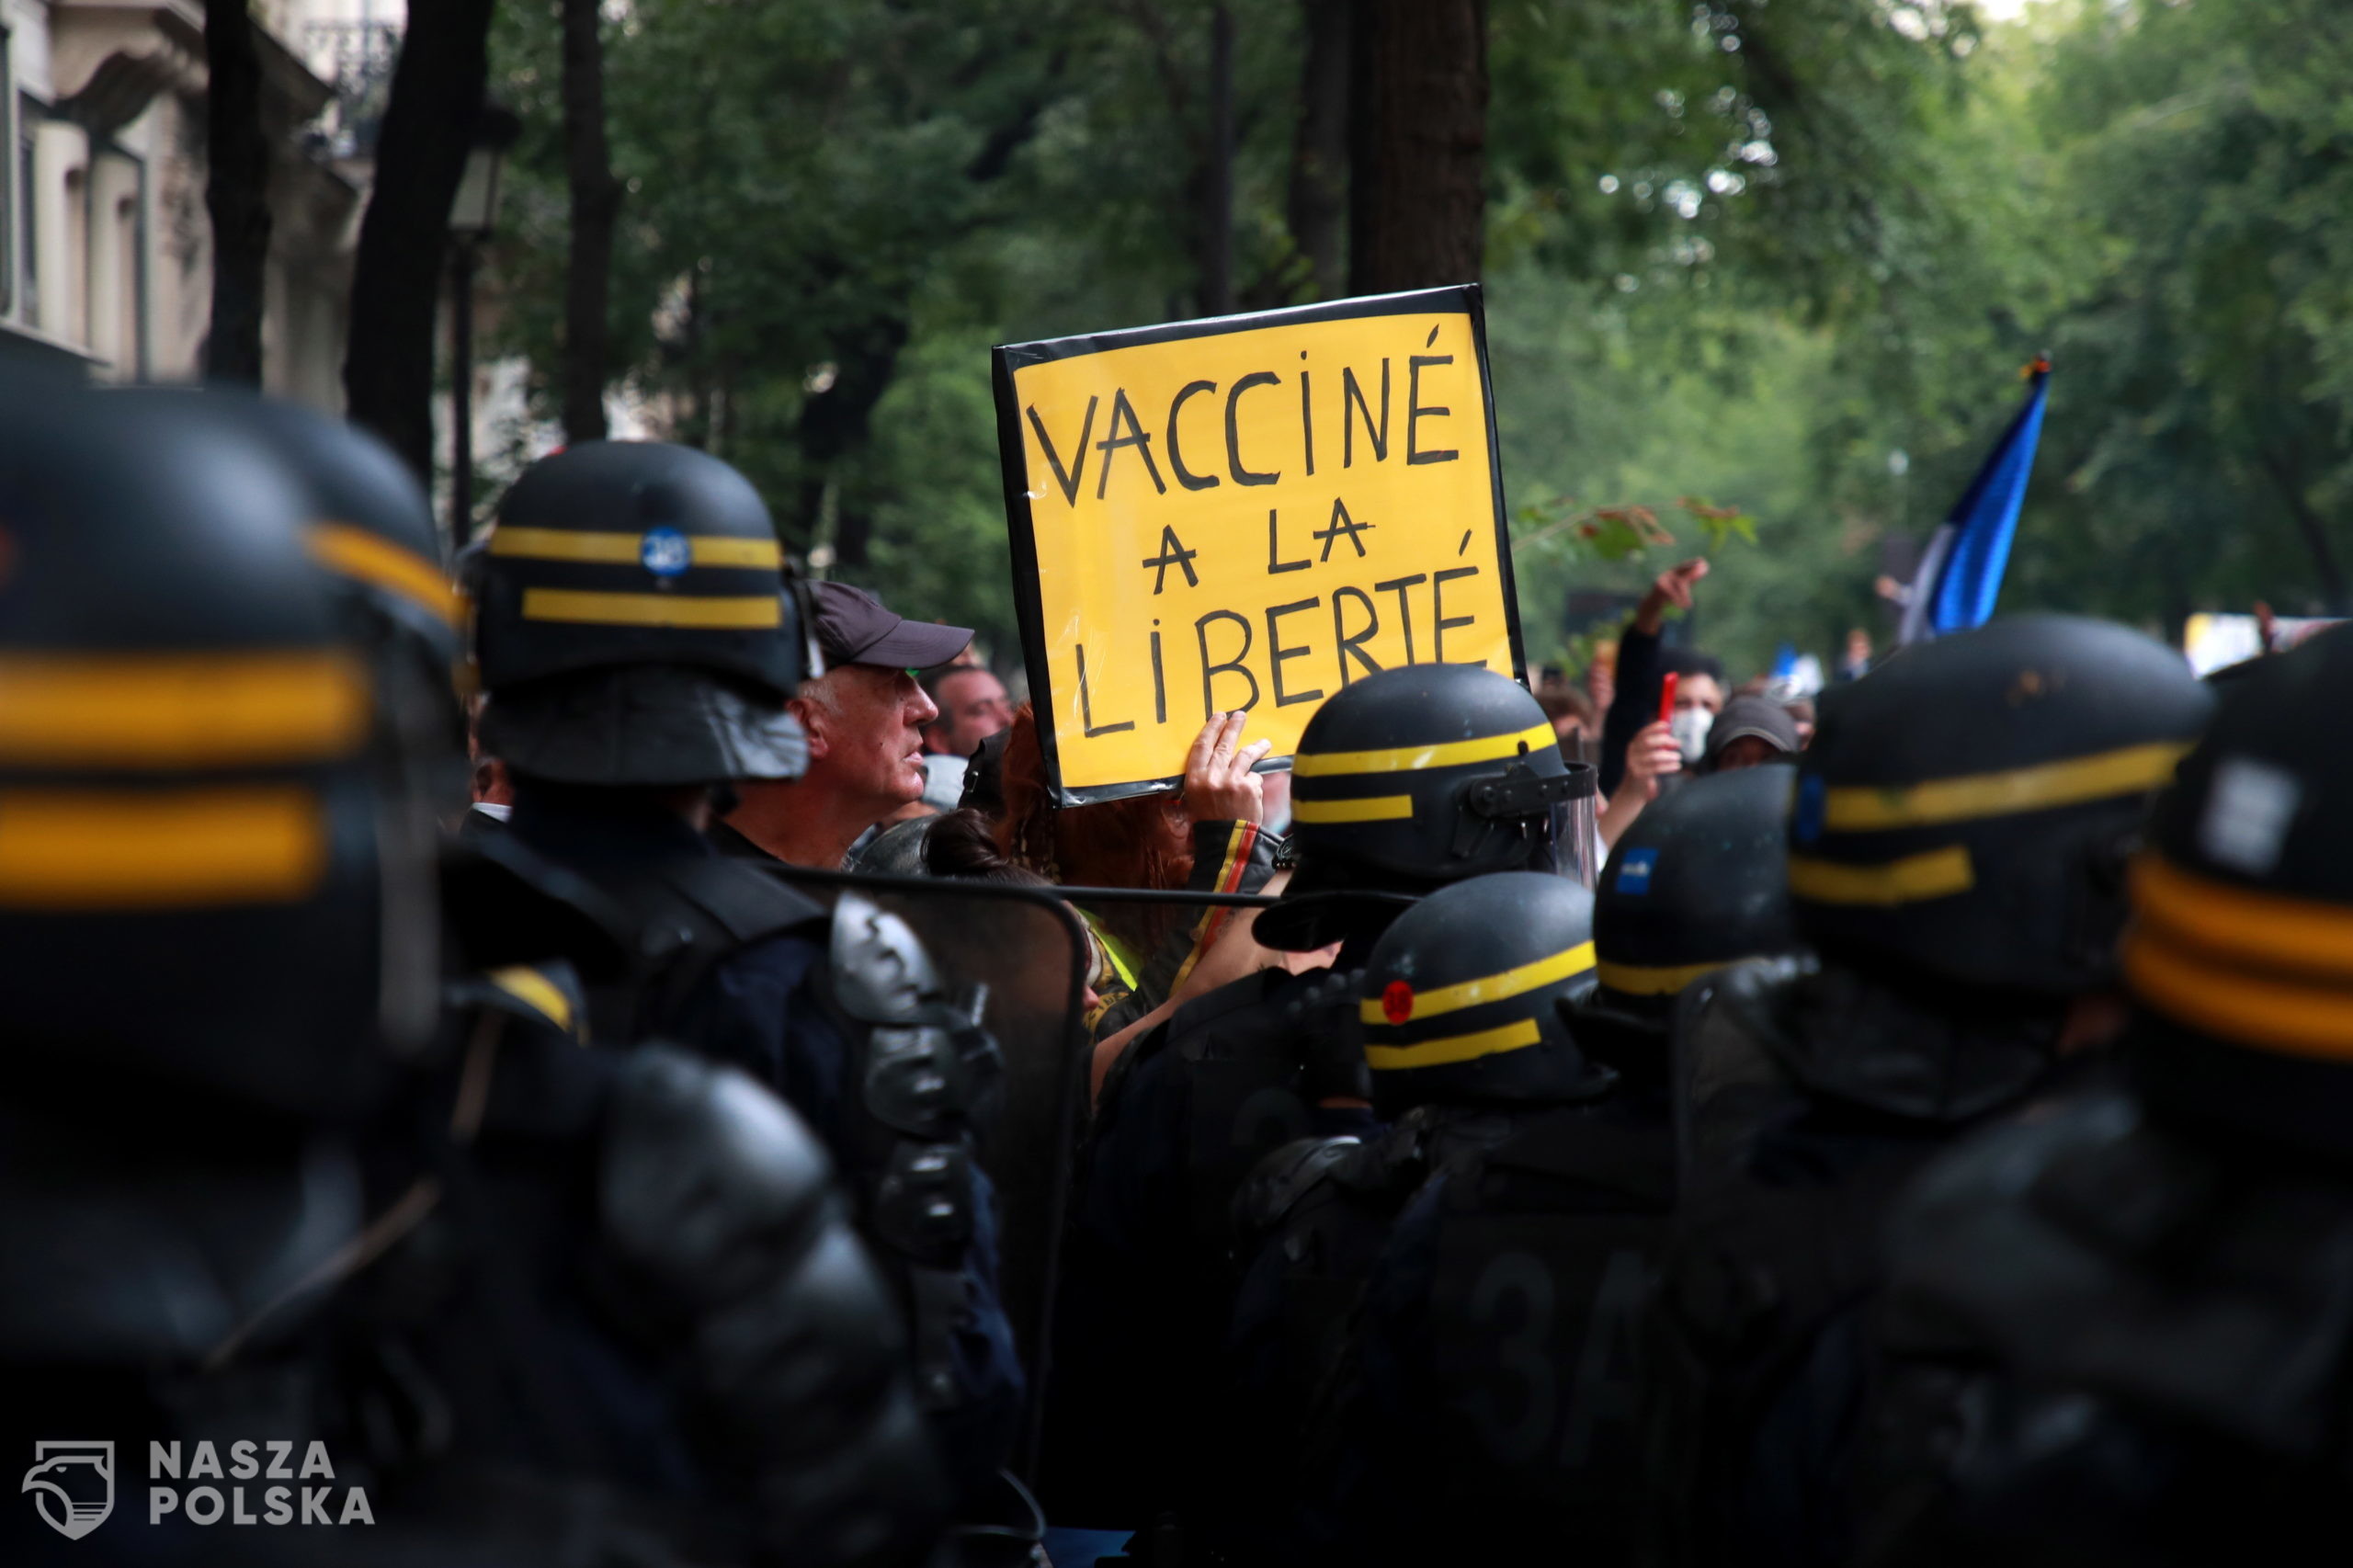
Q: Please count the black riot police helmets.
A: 8